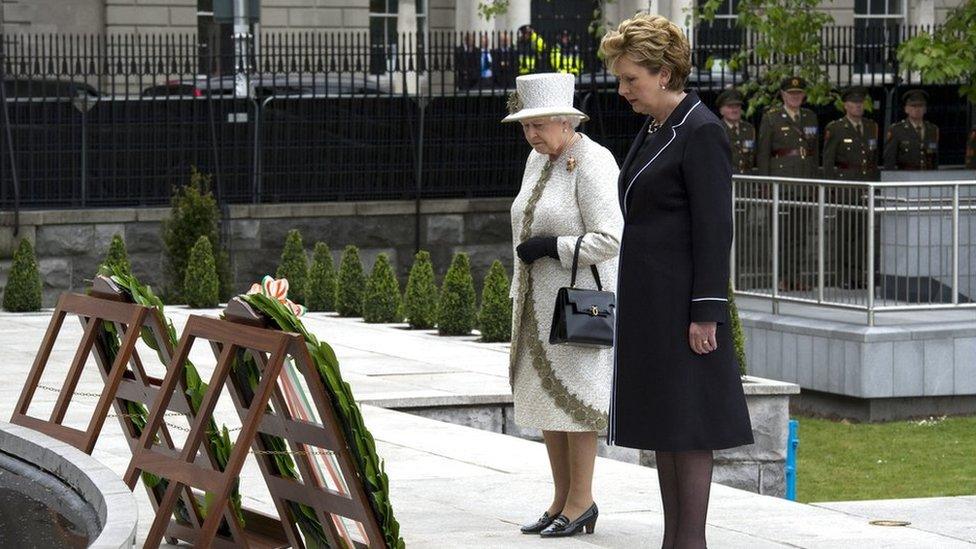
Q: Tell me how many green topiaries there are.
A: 11